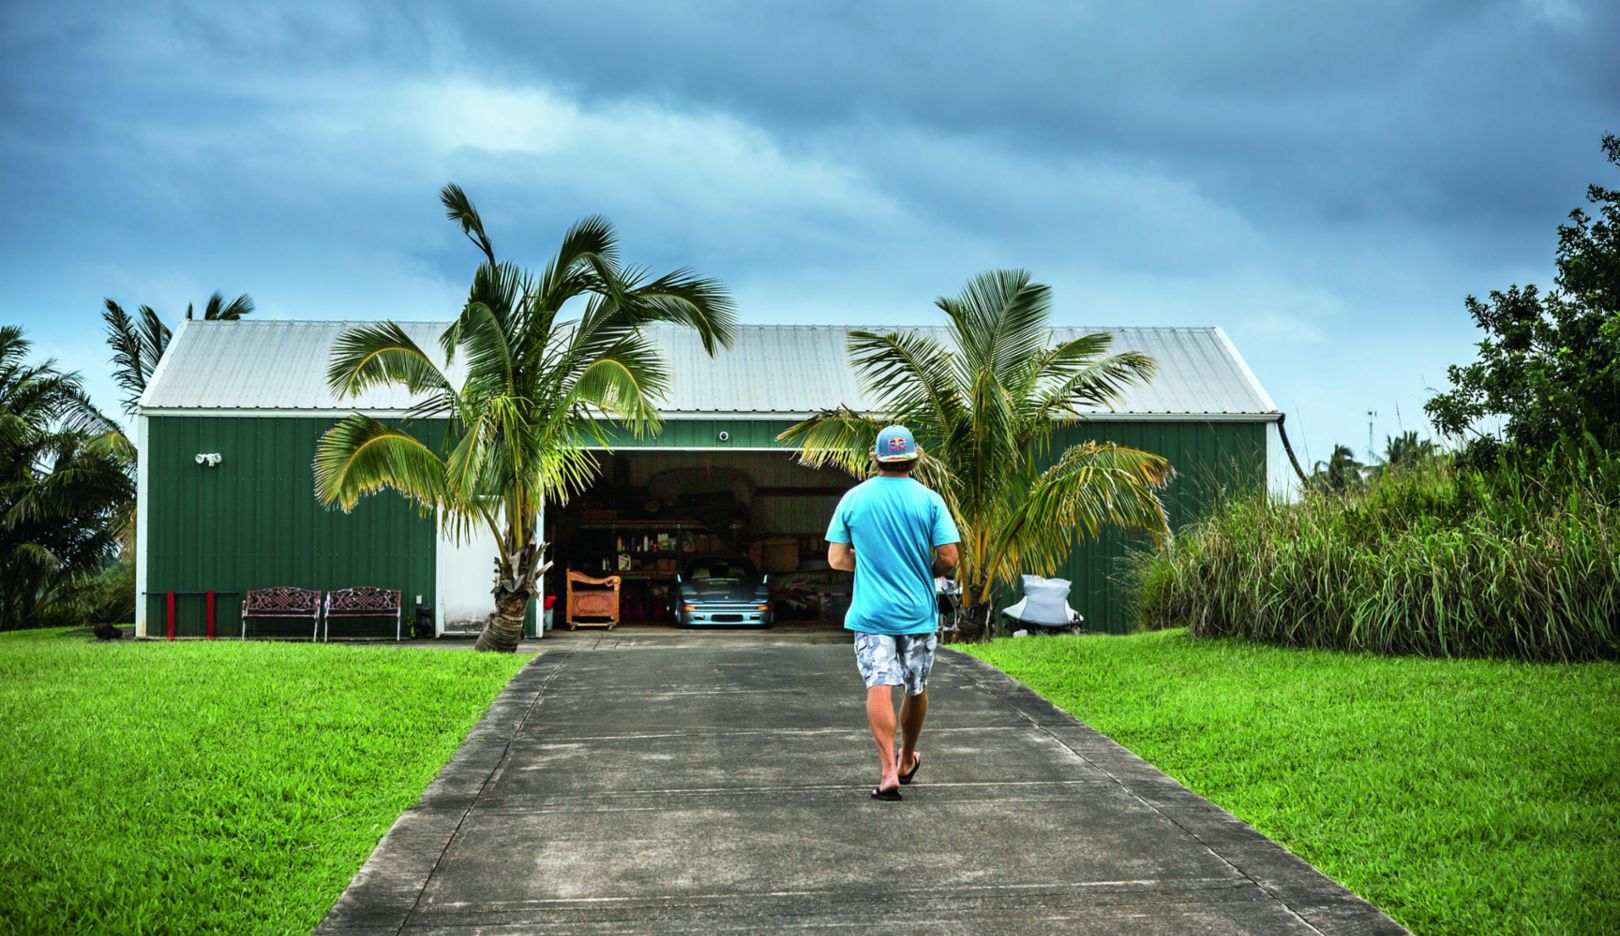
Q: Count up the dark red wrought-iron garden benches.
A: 2